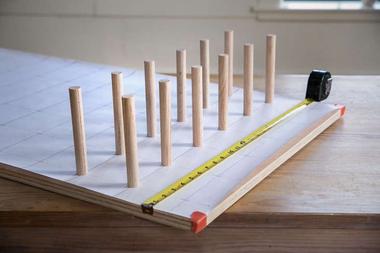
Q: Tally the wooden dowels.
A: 12